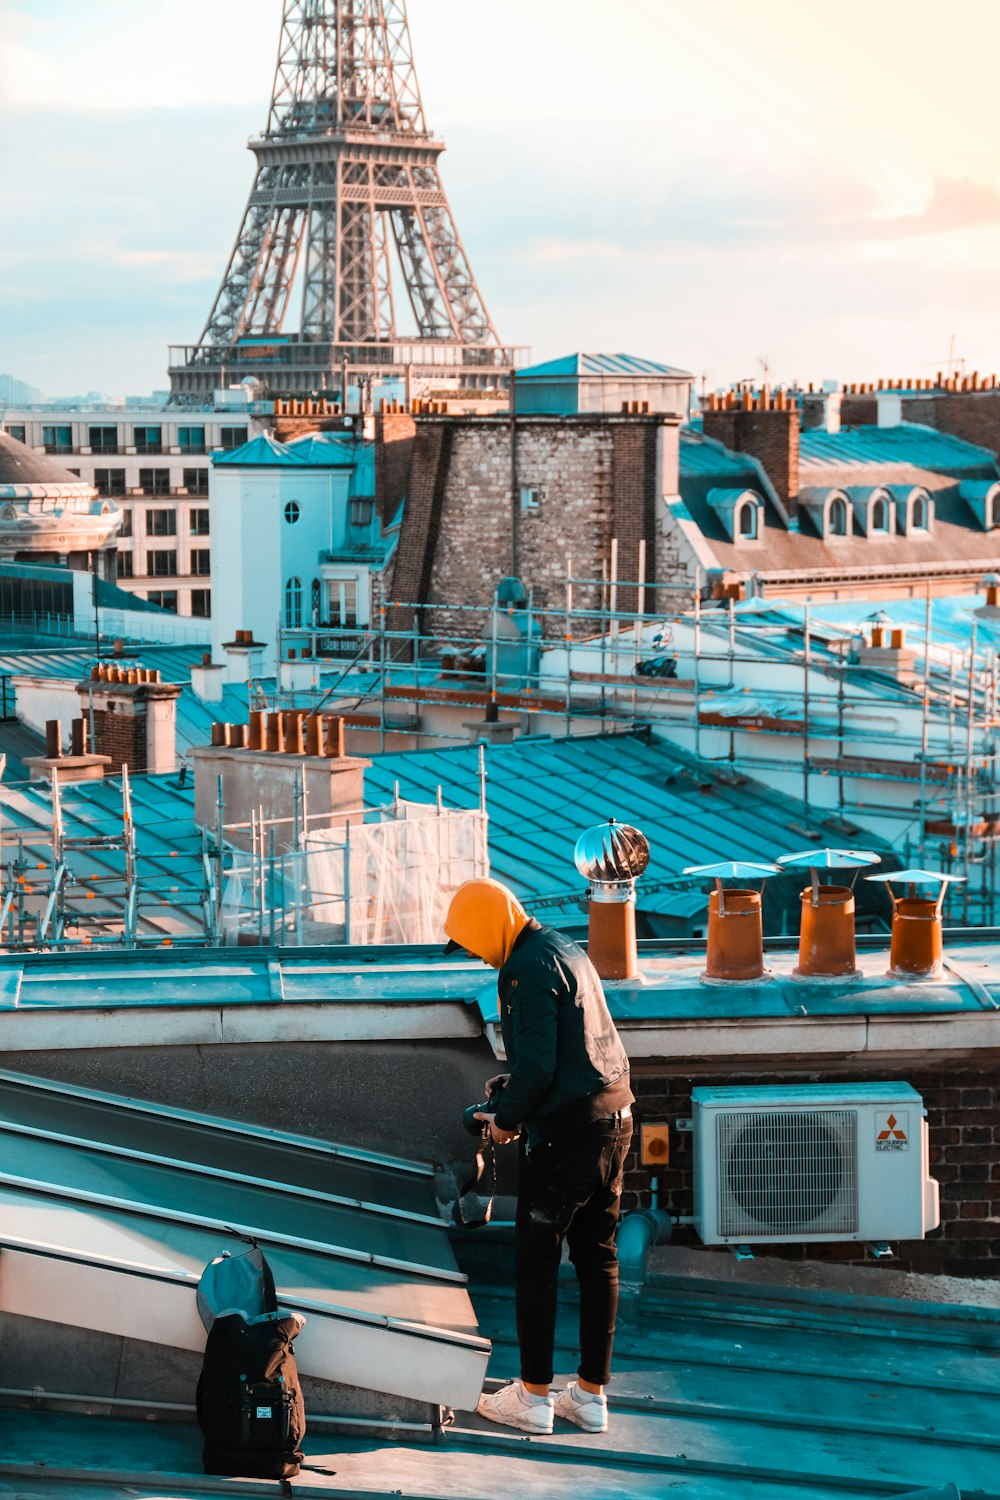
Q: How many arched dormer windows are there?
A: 5